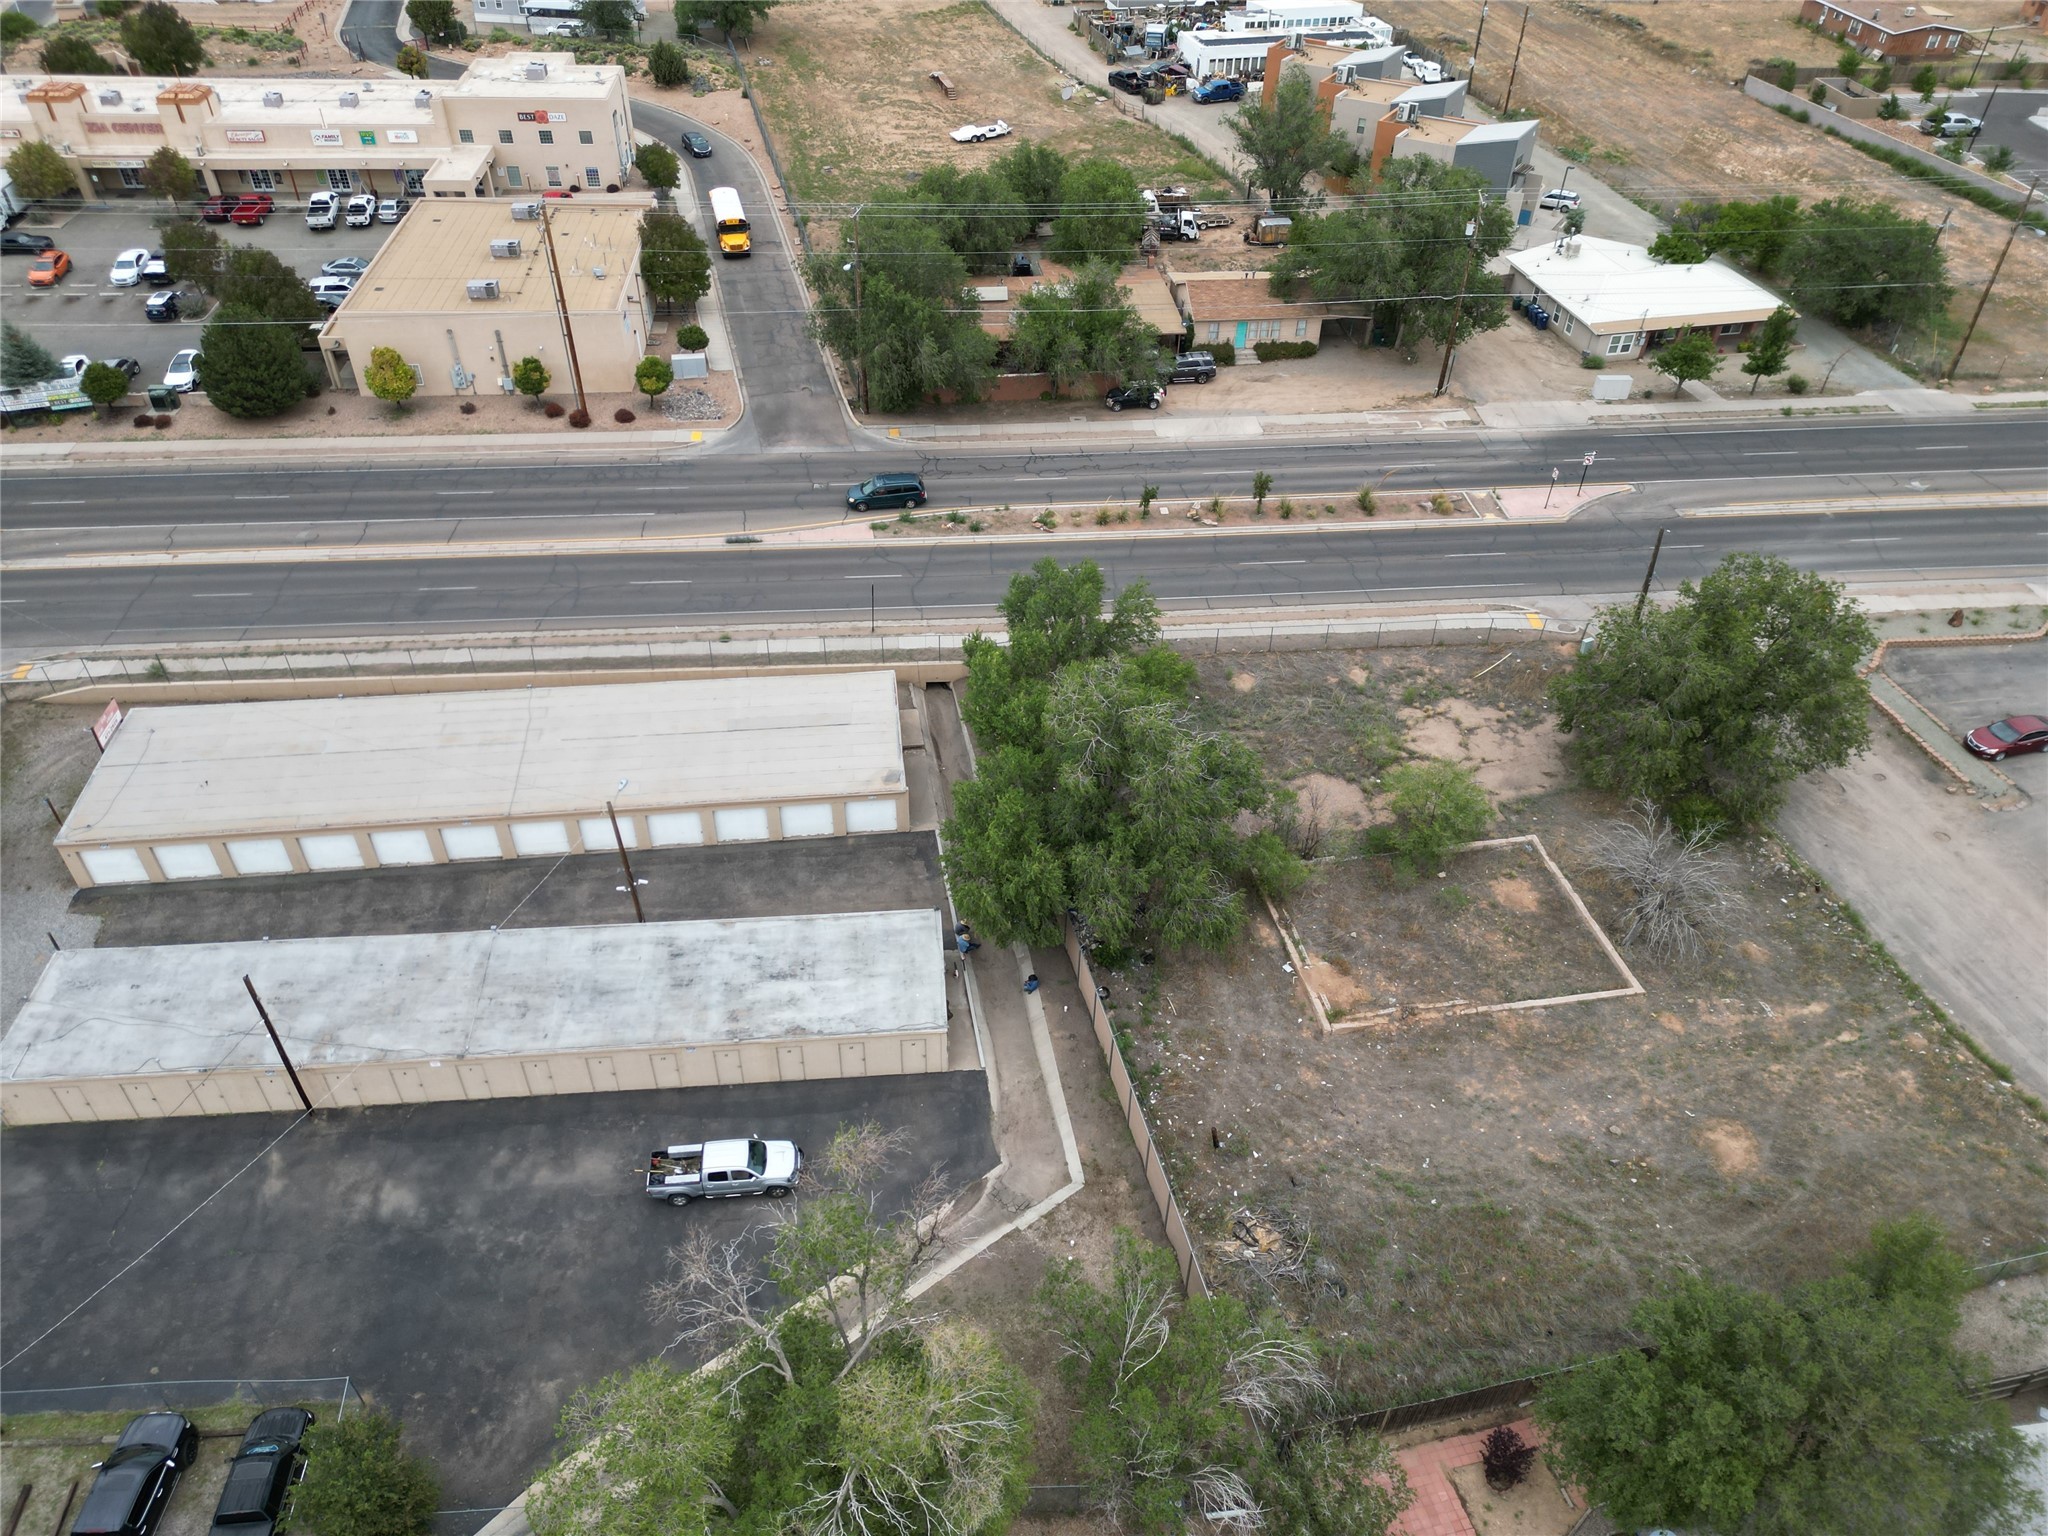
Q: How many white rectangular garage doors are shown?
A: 12